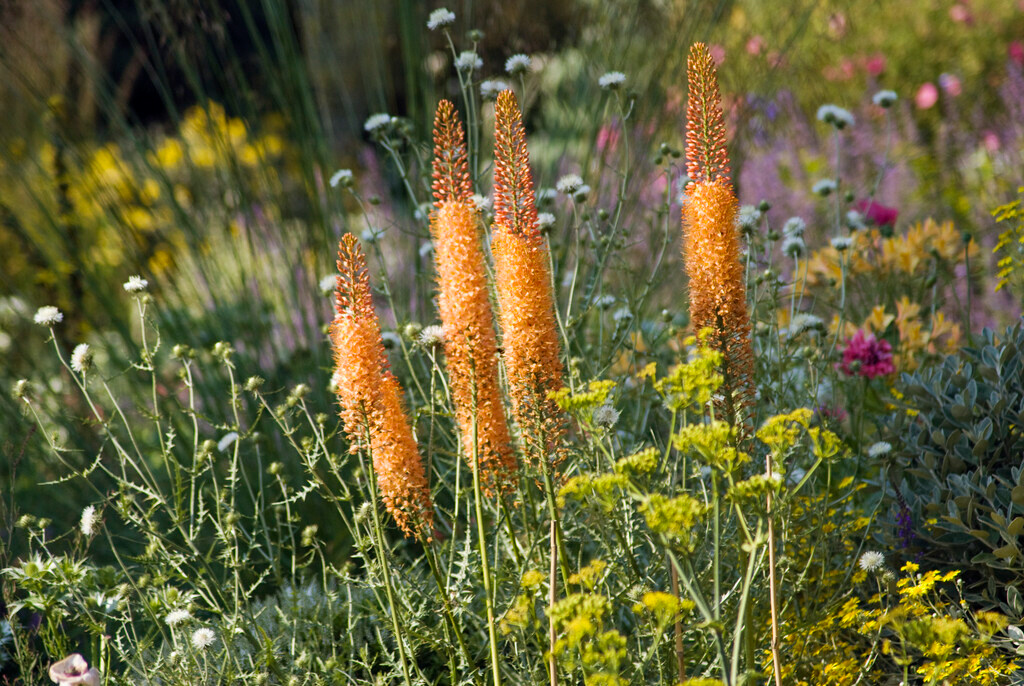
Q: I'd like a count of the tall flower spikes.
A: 4